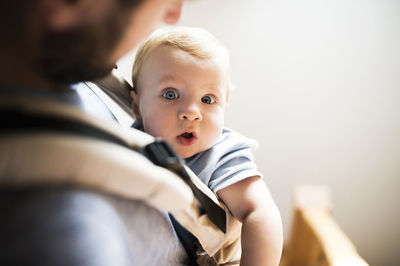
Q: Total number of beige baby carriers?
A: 1